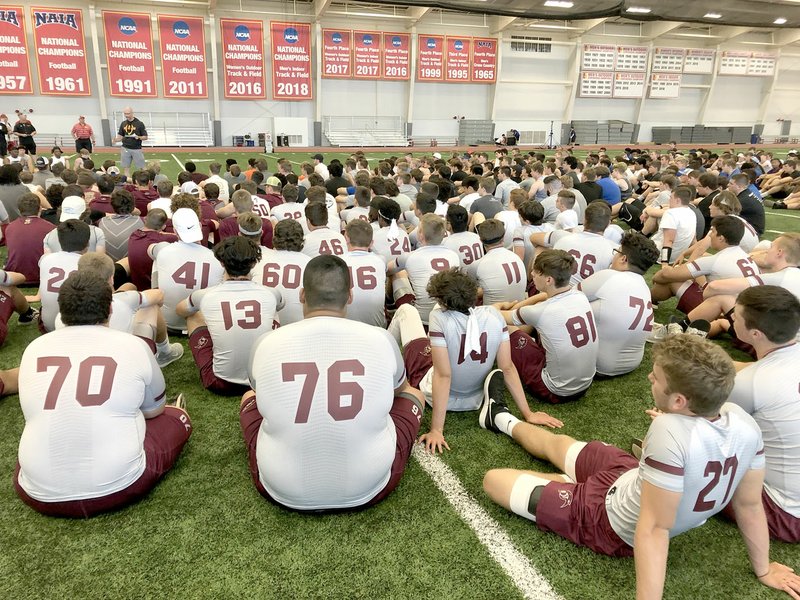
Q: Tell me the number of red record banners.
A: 12